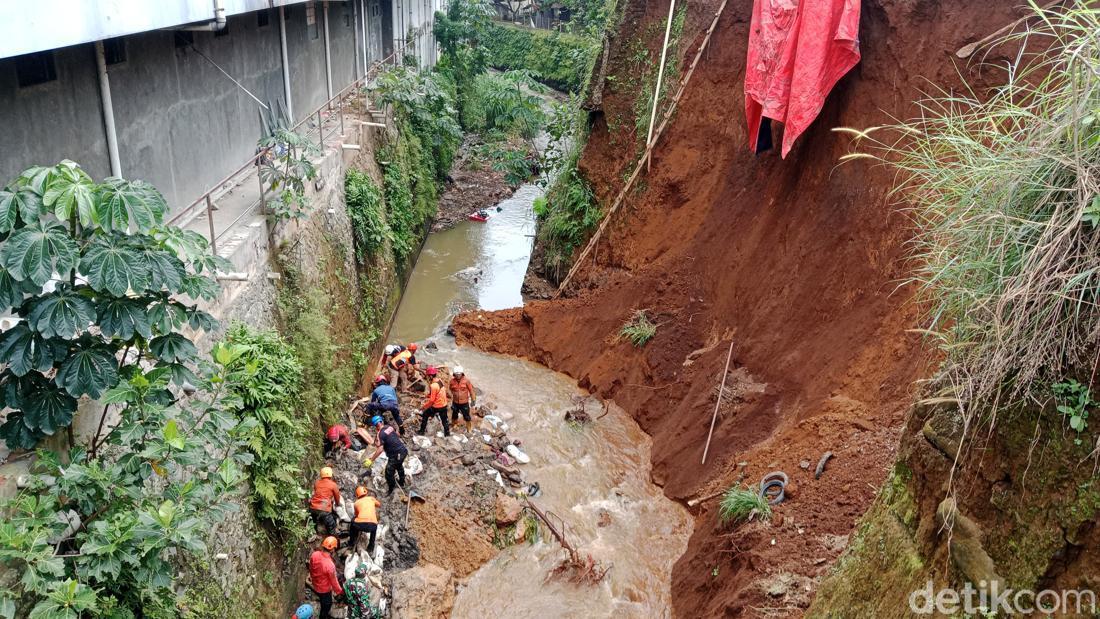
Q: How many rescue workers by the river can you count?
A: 12